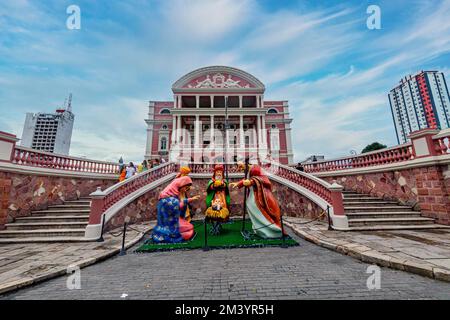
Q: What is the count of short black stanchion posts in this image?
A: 5